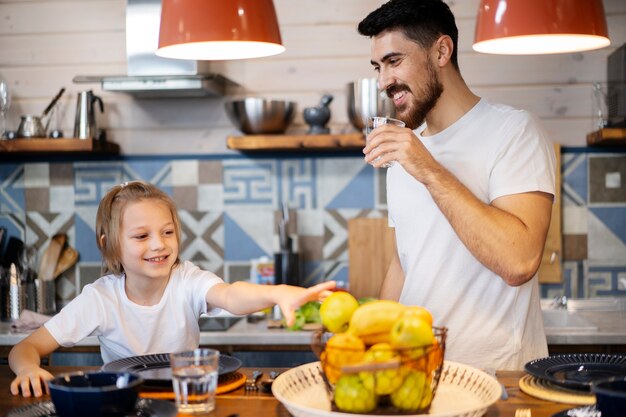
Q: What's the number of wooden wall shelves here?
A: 3